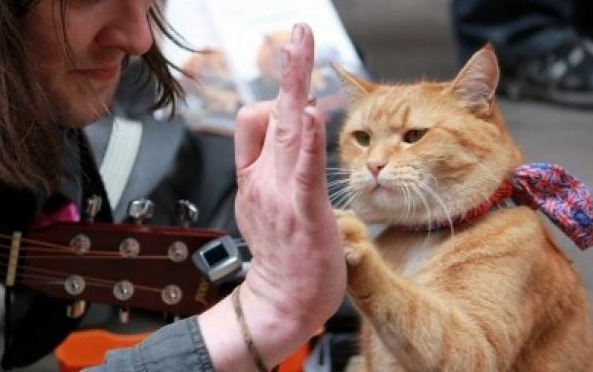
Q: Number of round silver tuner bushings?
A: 6